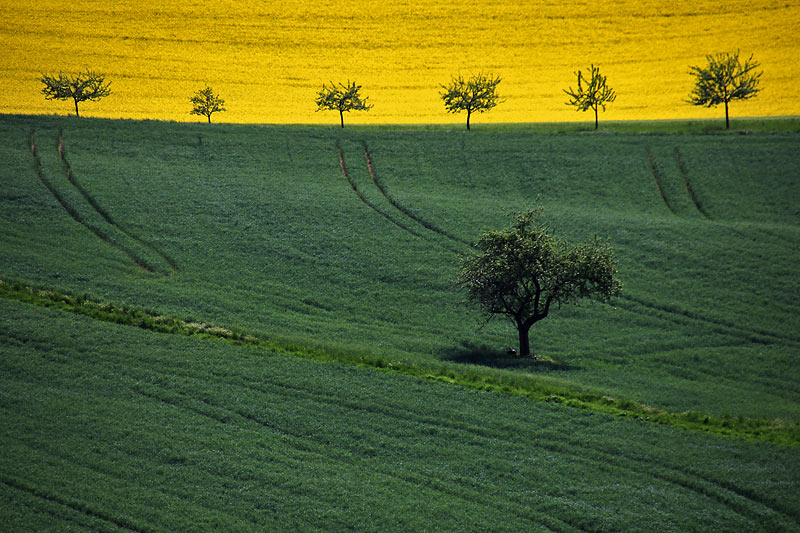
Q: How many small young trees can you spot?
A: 6